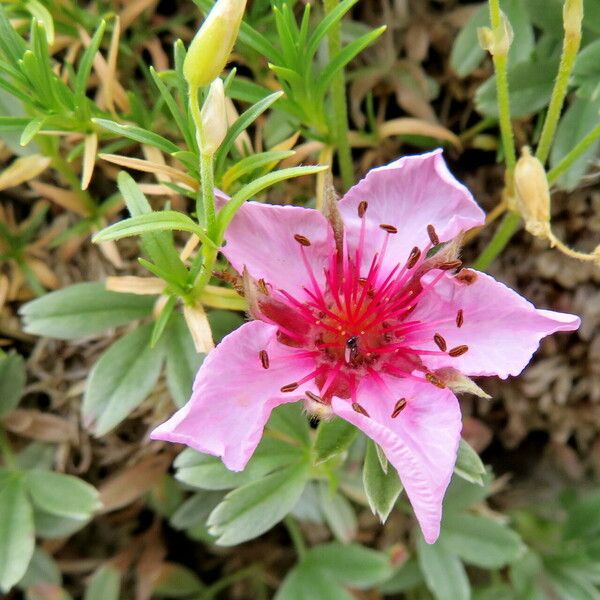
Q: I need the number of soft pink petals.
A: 5